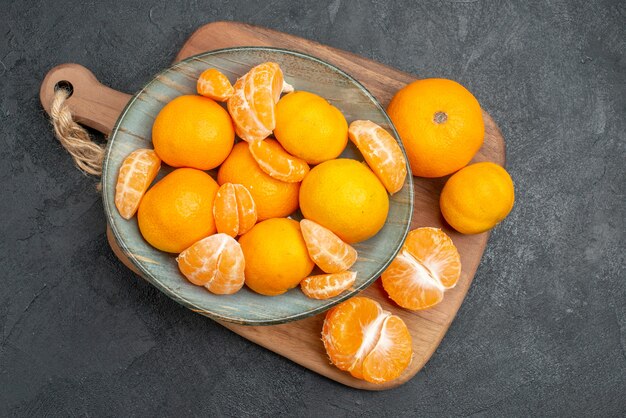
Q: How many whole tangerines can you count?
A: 8